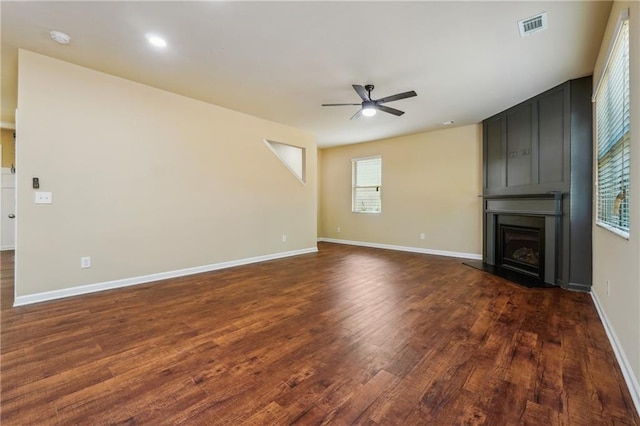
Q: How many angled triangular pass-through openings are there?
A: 1